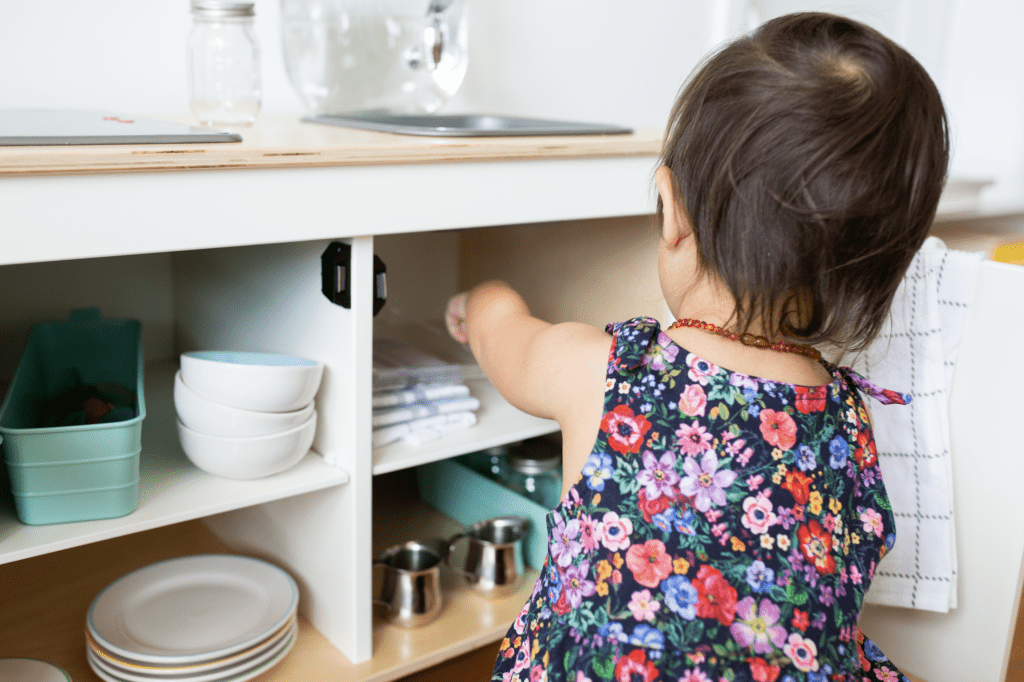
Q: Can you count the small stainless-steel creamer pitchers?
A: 2